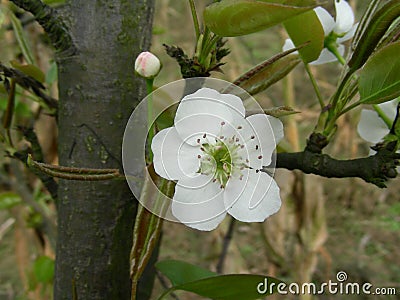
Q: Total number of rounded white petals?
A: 5